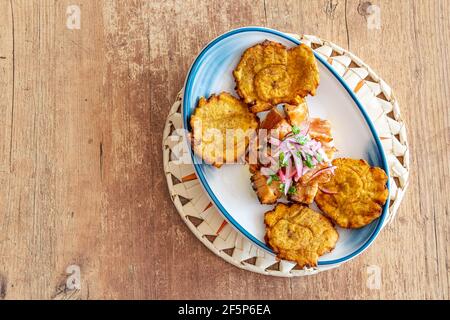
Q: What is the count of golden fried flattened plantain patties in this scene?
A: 4